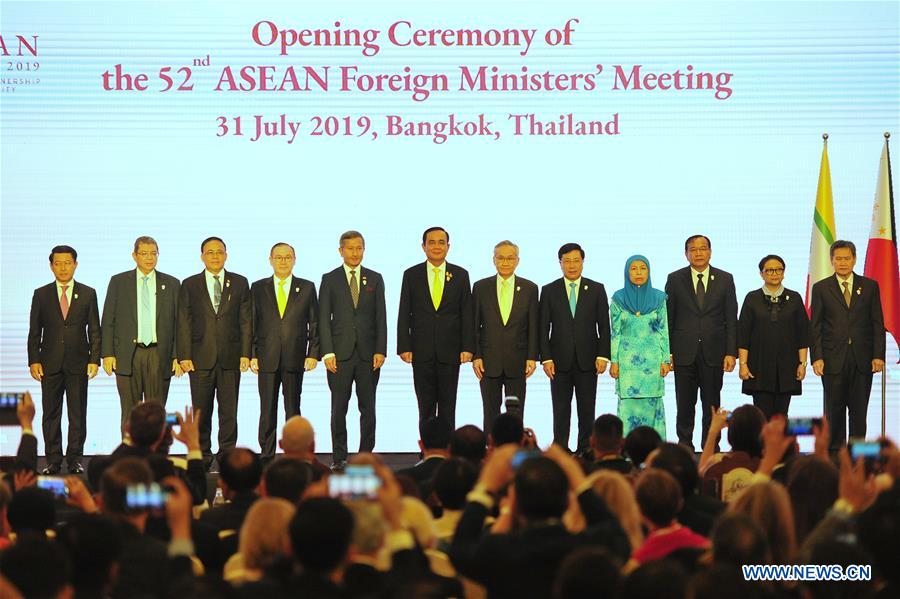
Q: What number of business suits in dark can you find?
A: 10